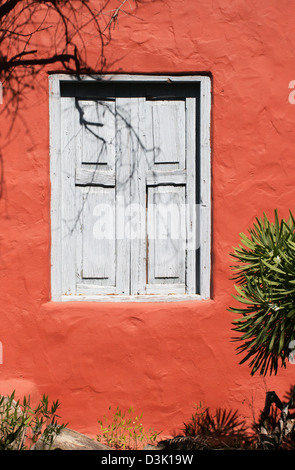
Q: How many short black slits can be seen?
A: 4